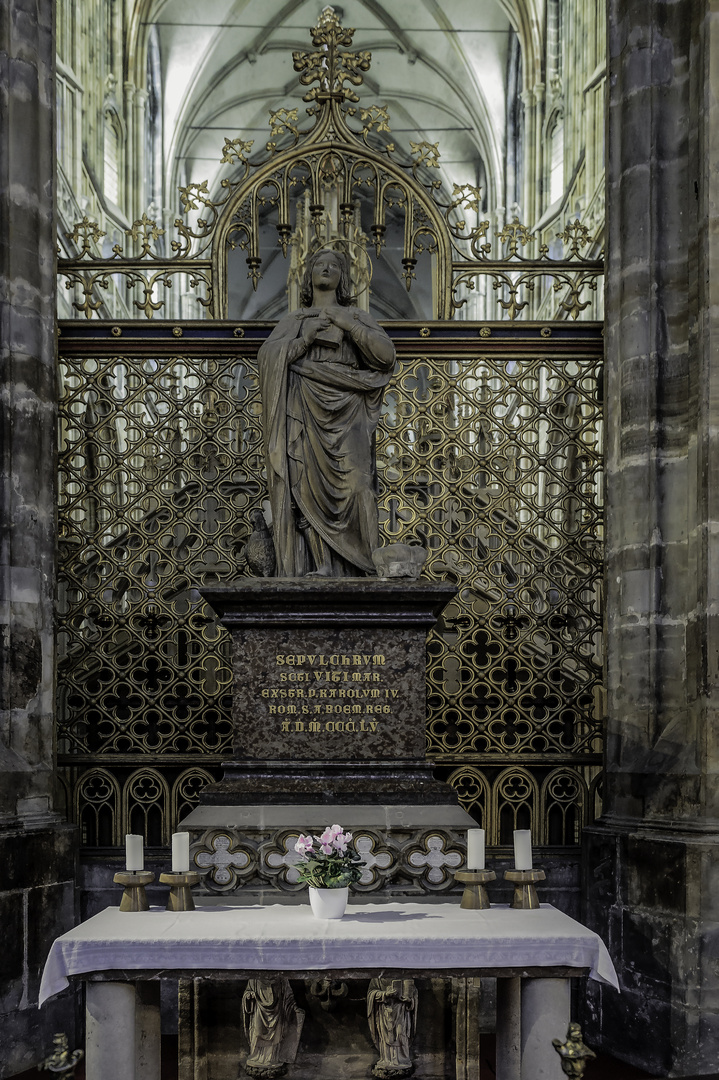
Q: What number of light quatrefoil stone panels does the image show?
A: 4